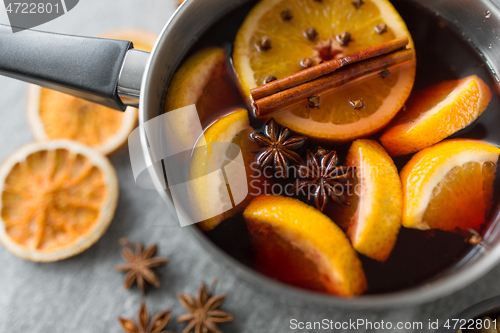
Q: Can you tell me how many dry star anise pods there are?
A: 3